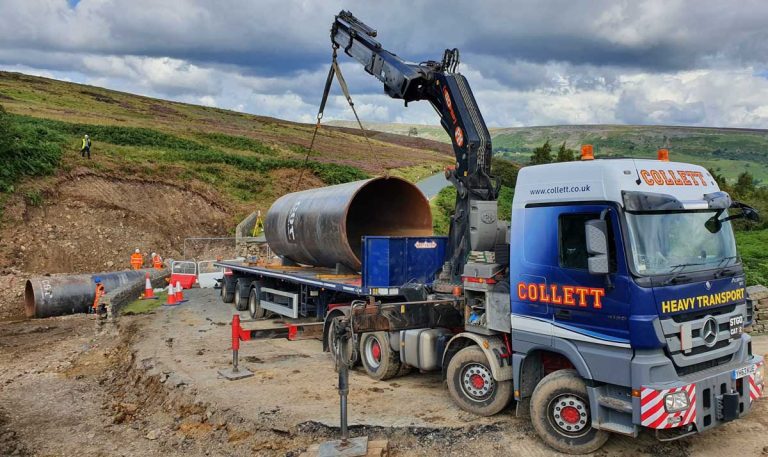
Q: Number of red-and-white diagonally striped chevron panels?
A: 2